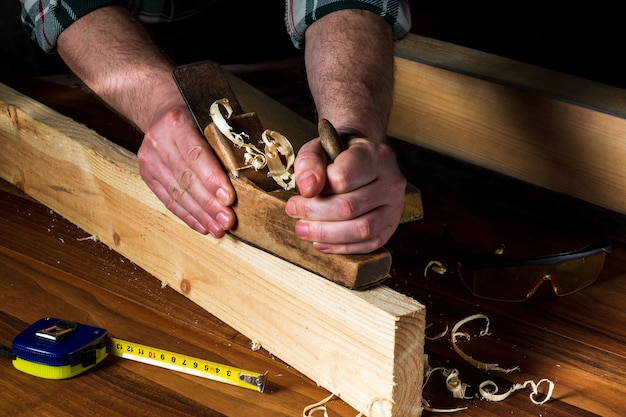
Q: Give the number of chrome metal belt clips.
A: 1